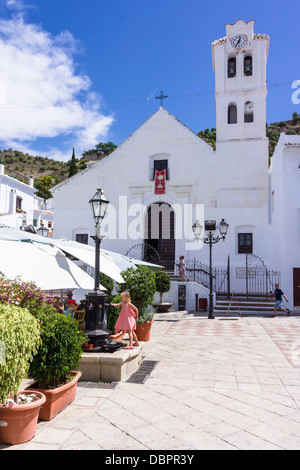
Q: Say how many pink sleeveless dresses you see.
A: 1